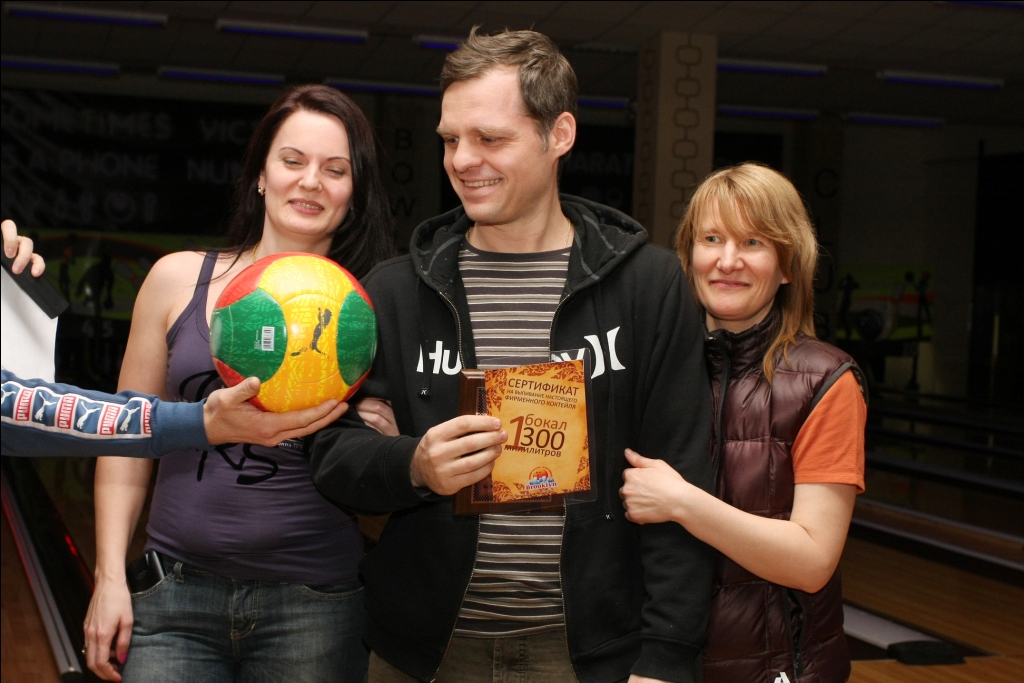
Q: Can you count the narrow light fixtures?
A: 12